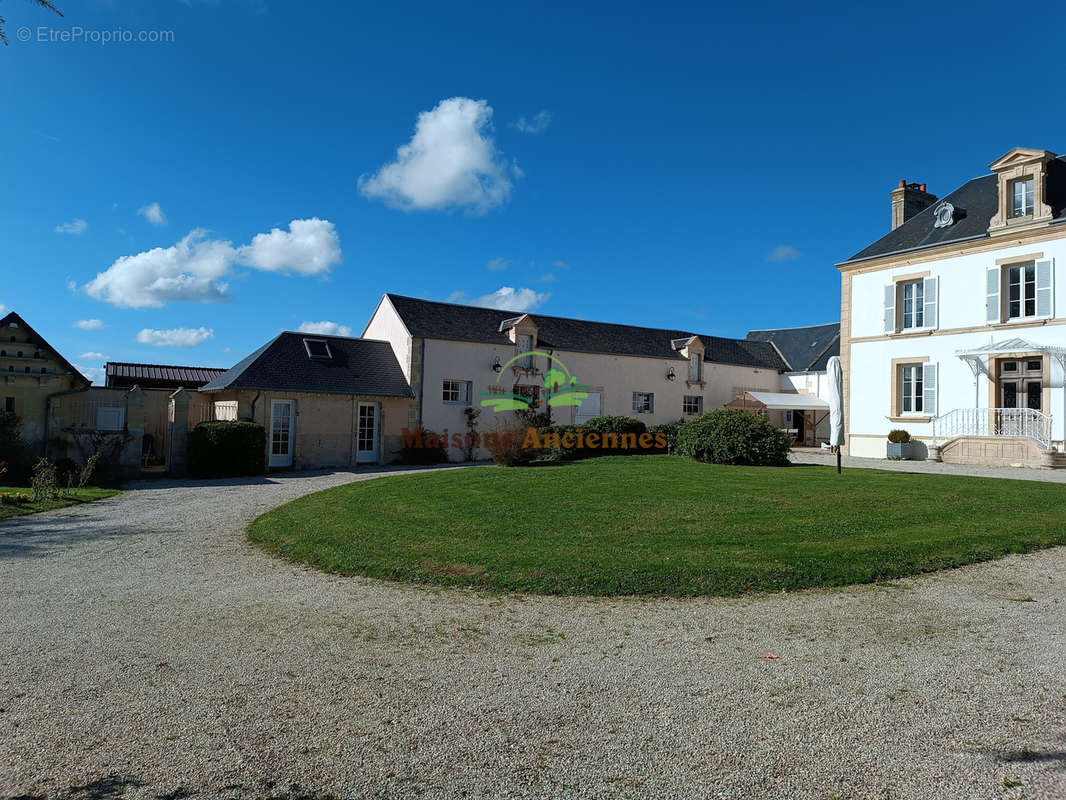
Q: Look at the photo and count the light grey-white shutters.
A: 5